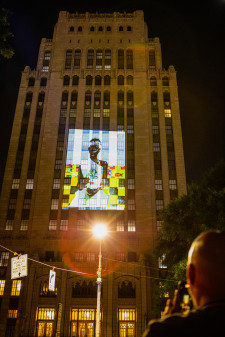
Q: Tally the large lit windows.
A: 3